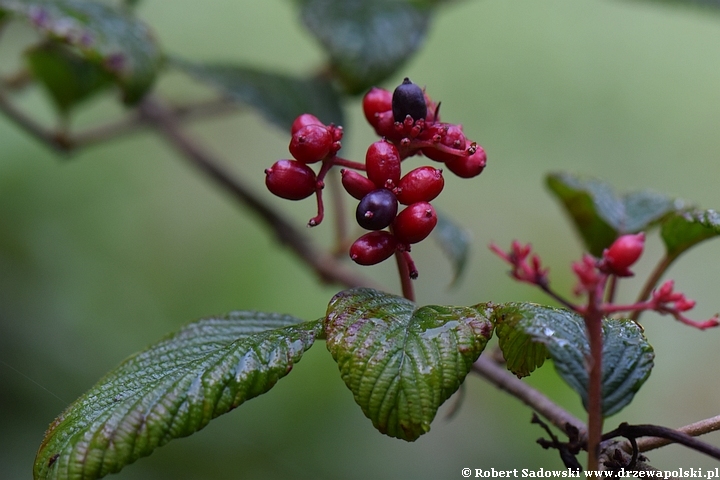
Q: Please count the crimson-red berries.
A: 13